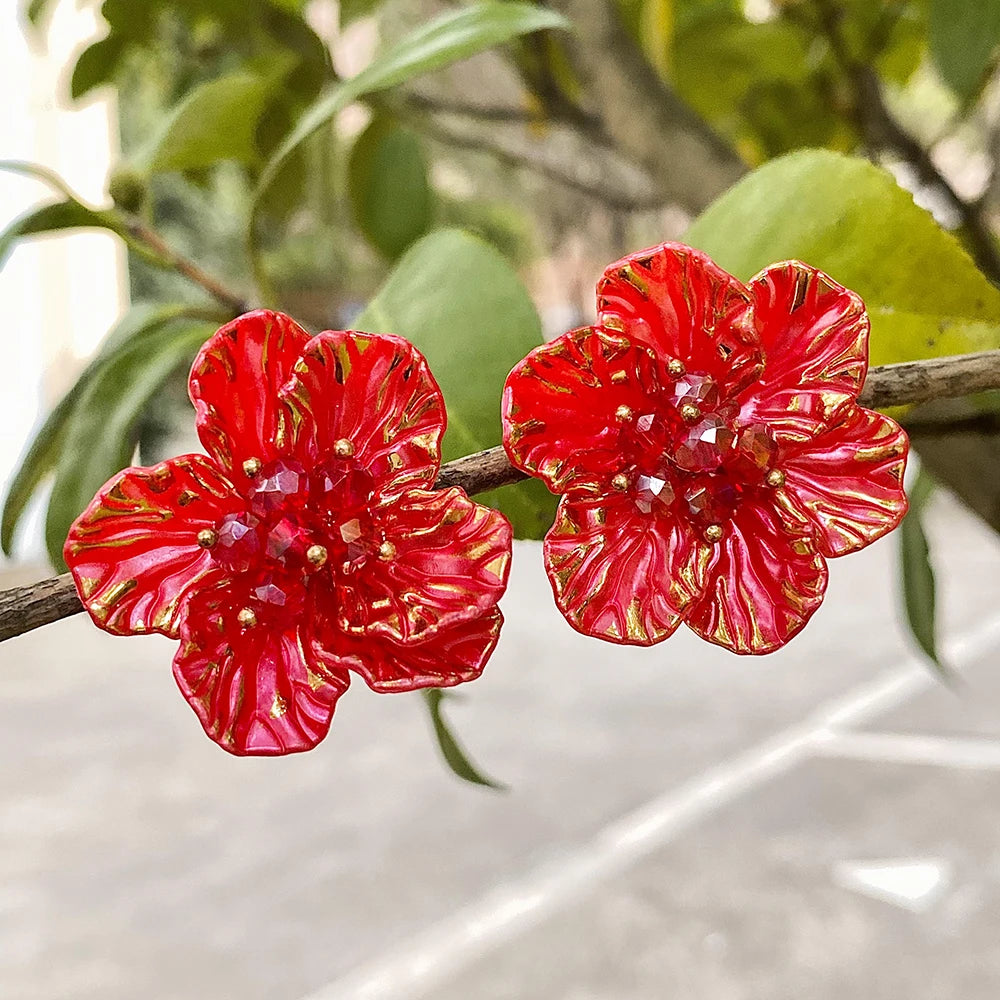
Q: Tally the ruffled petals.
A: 12